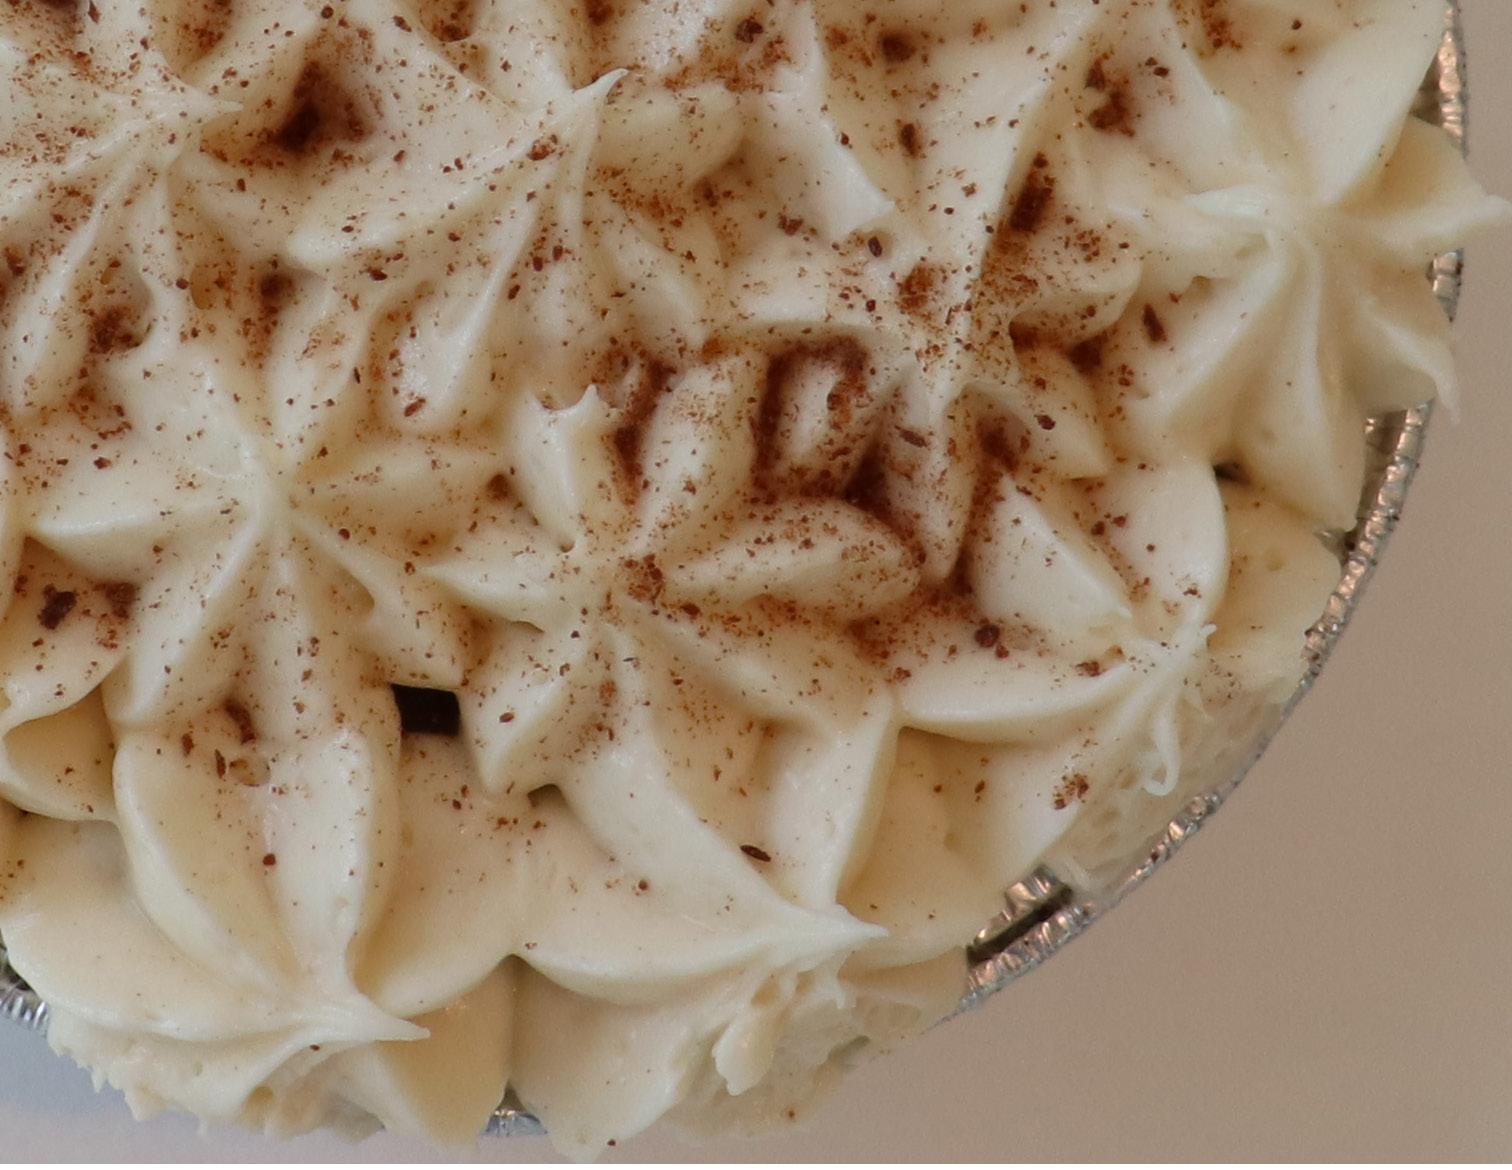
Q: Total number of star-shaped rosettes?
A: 9